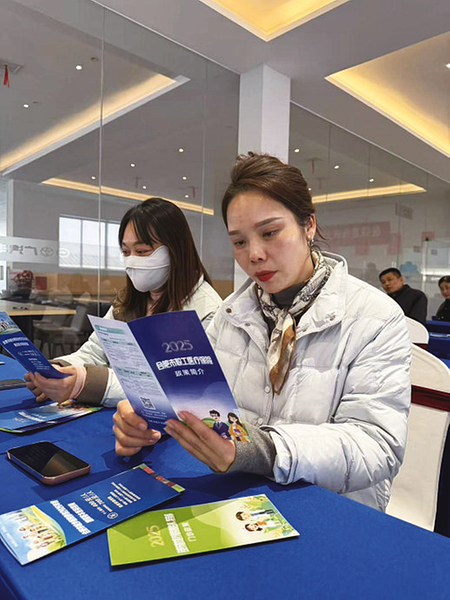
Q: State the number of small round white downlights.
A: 13